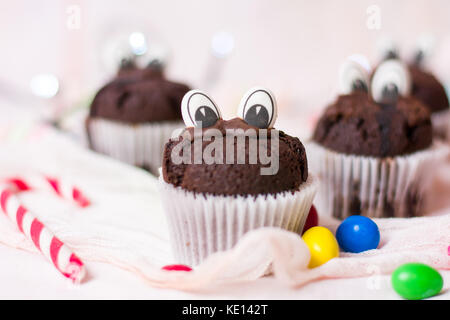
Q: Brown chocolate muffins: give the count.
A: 4